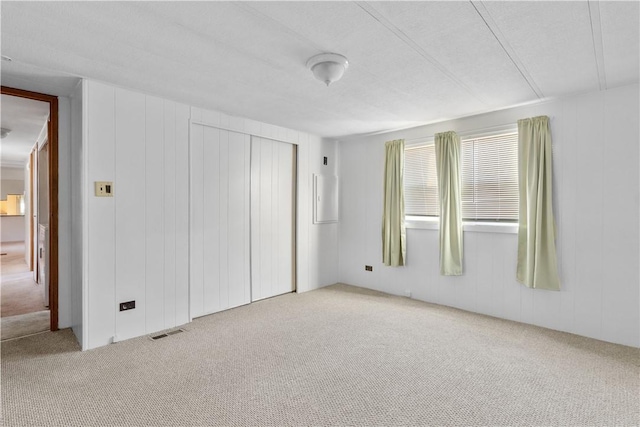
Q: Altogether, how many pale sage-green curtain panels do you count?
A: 3